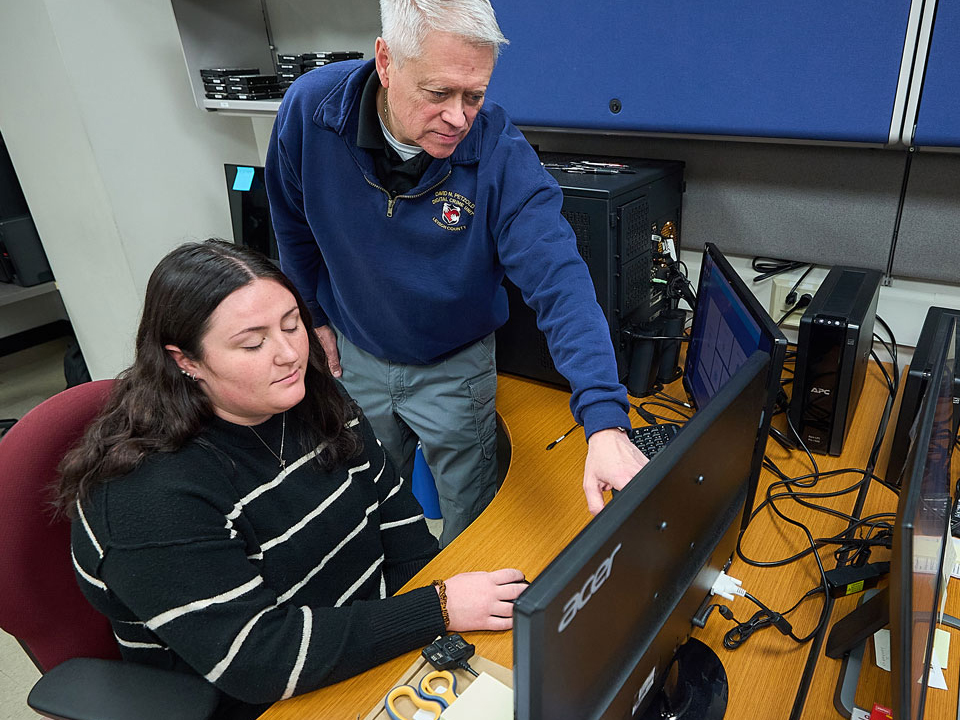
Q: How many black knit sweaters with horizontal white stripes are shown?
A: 1